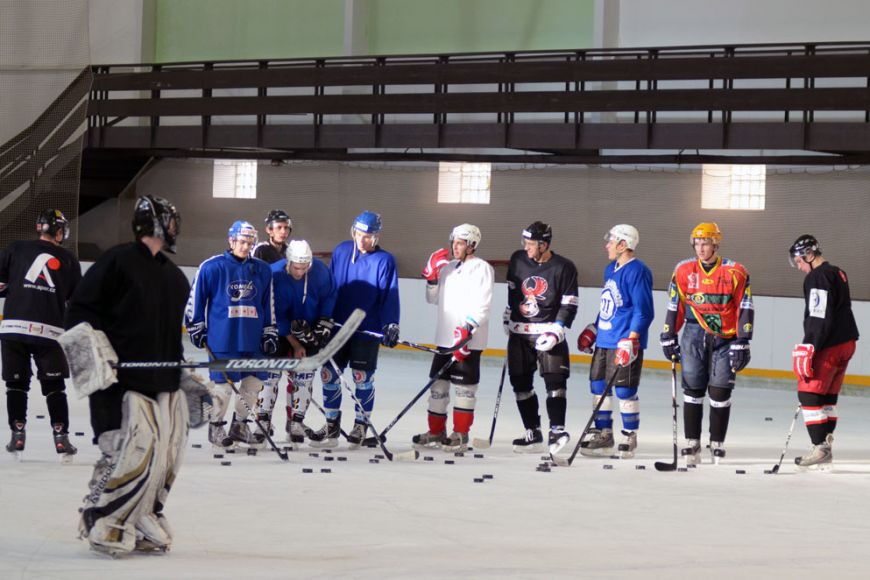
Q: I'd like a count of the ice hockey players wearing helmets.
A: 11